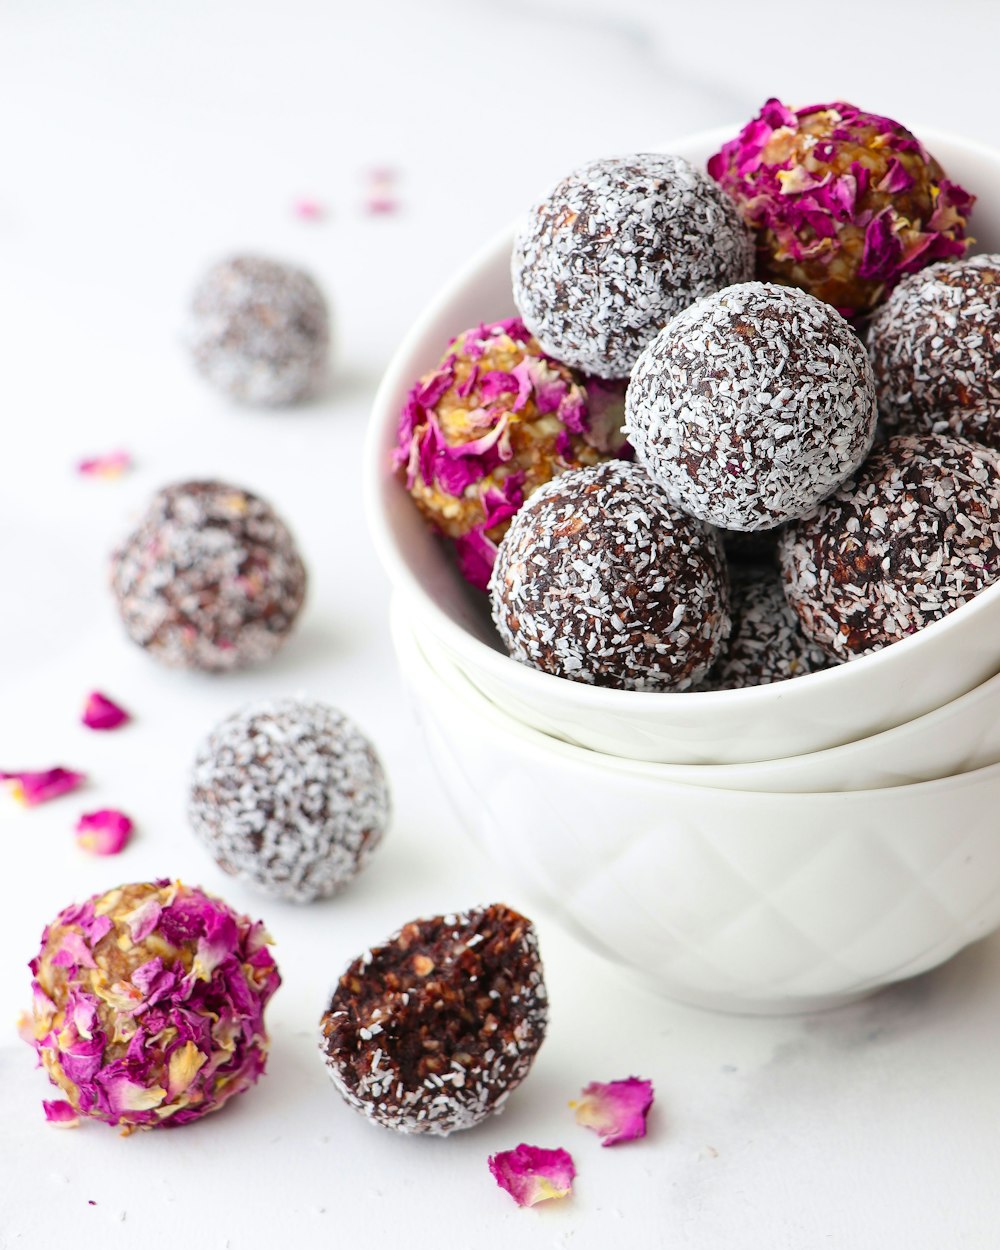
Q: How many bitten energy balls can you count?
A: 1